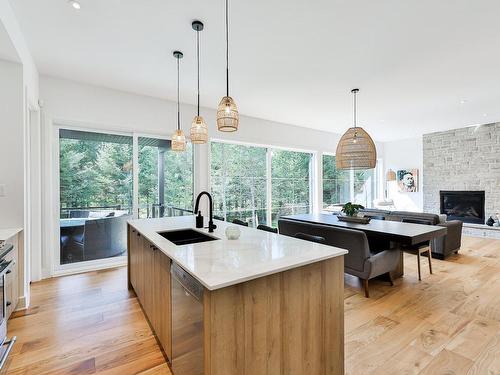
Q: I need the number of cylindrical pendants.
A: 3